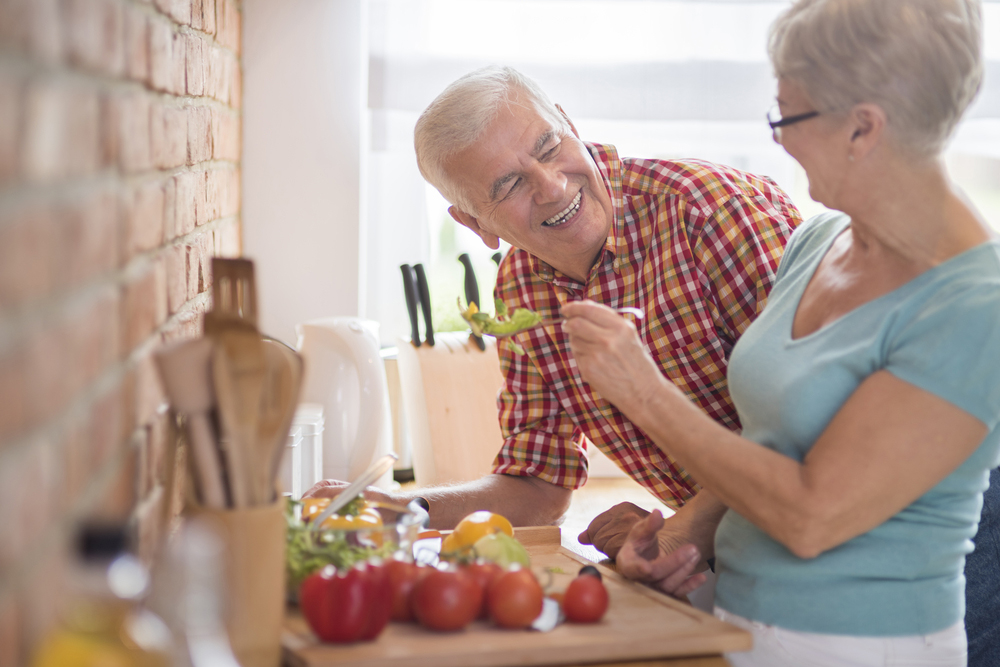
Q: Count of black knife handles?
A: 4